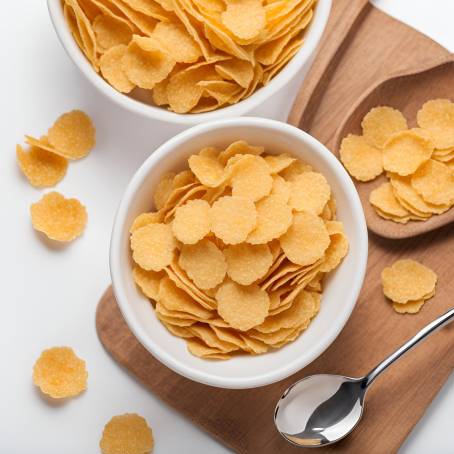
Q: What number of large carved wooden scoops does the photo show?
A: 1